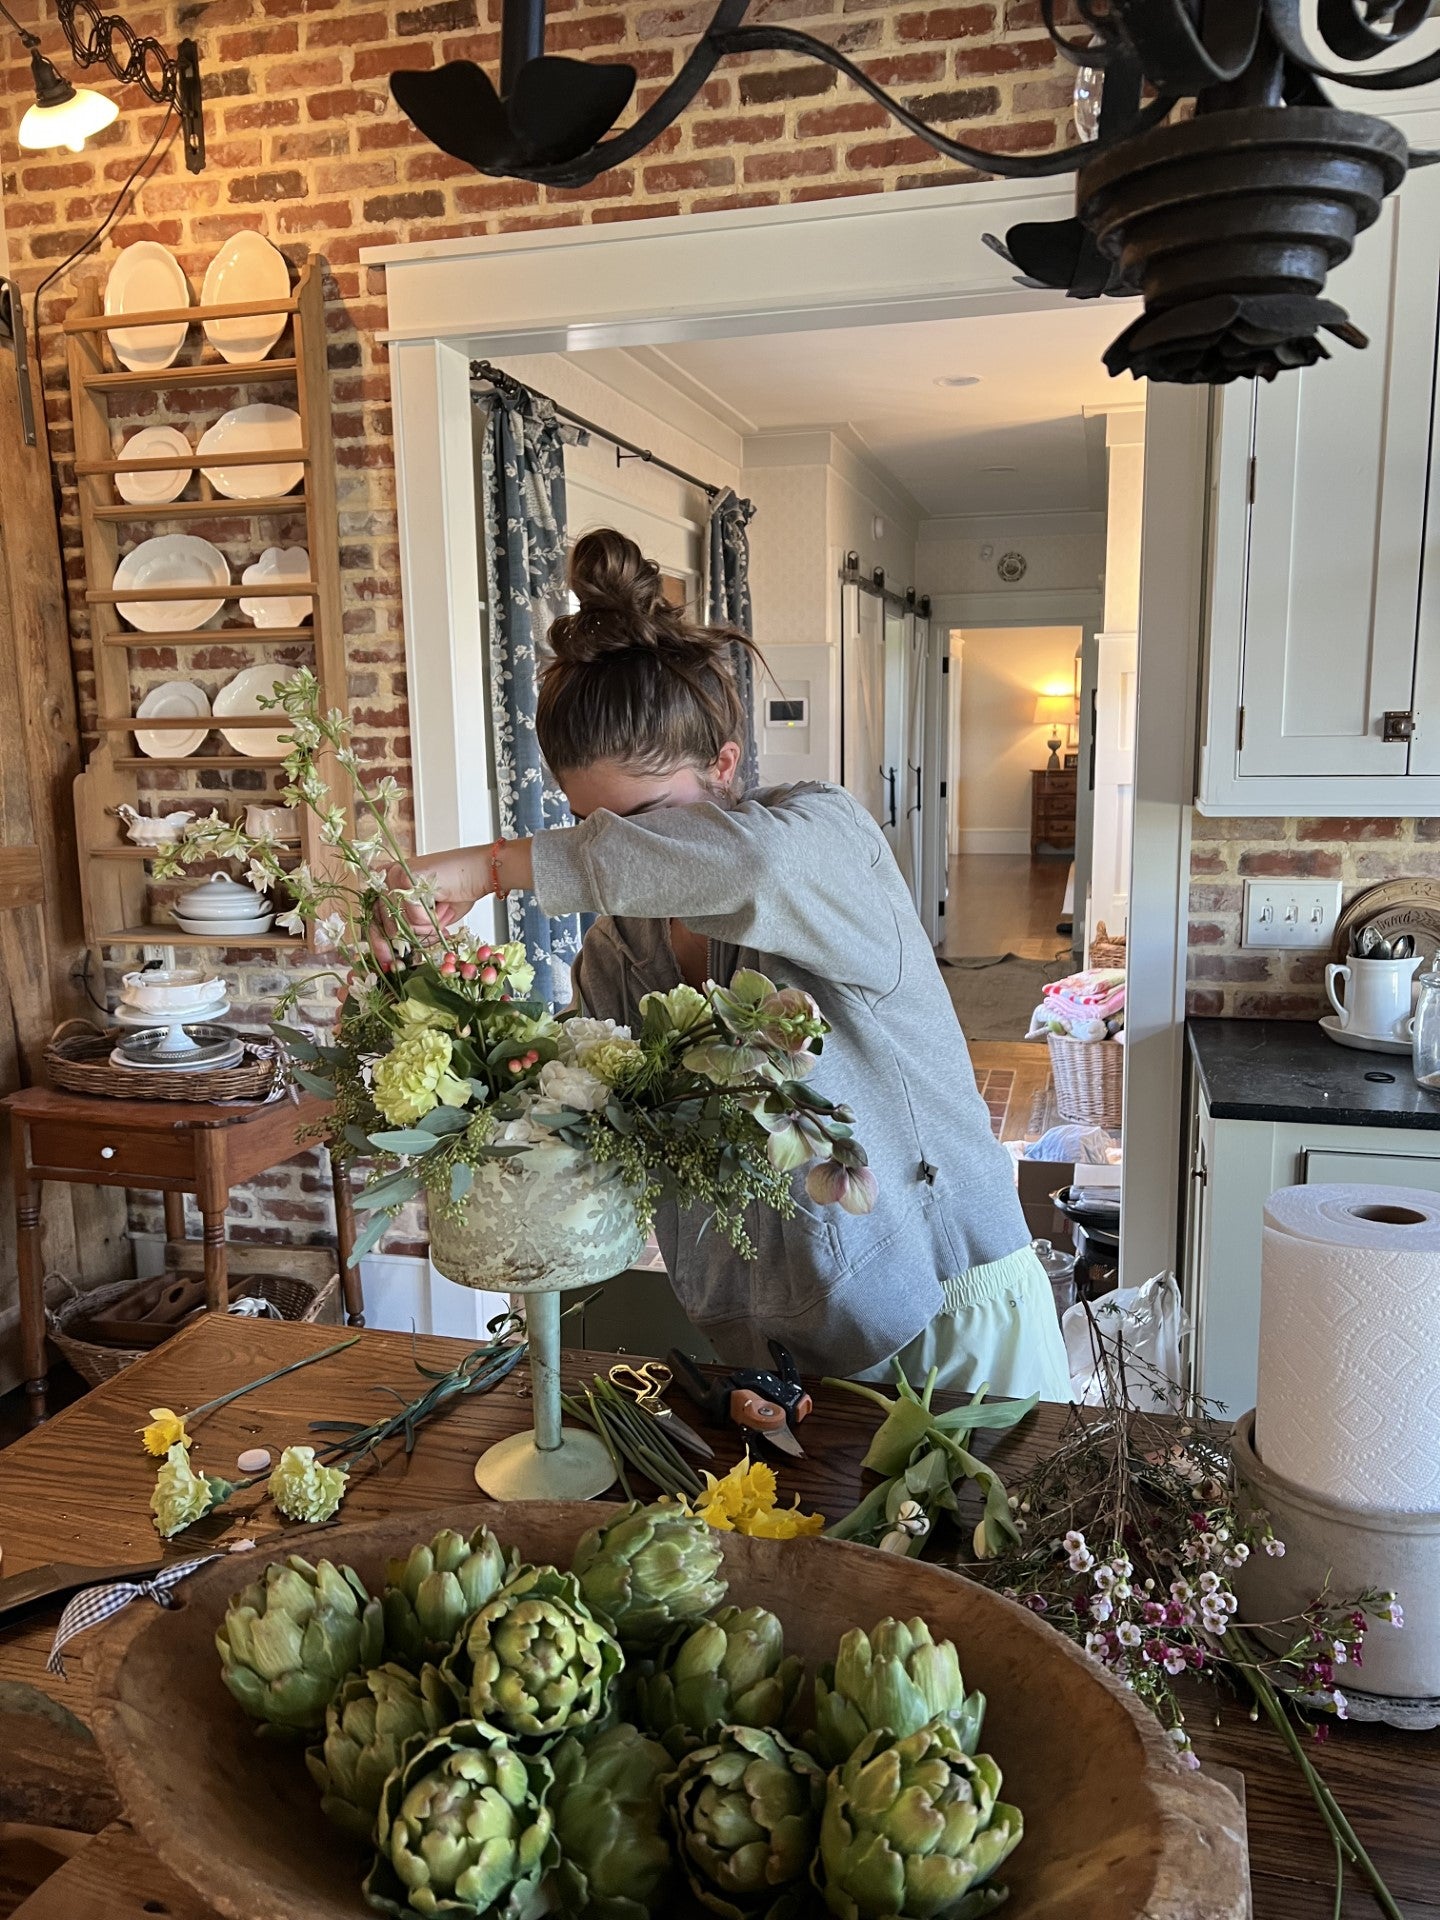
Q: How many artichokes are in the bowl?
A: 11